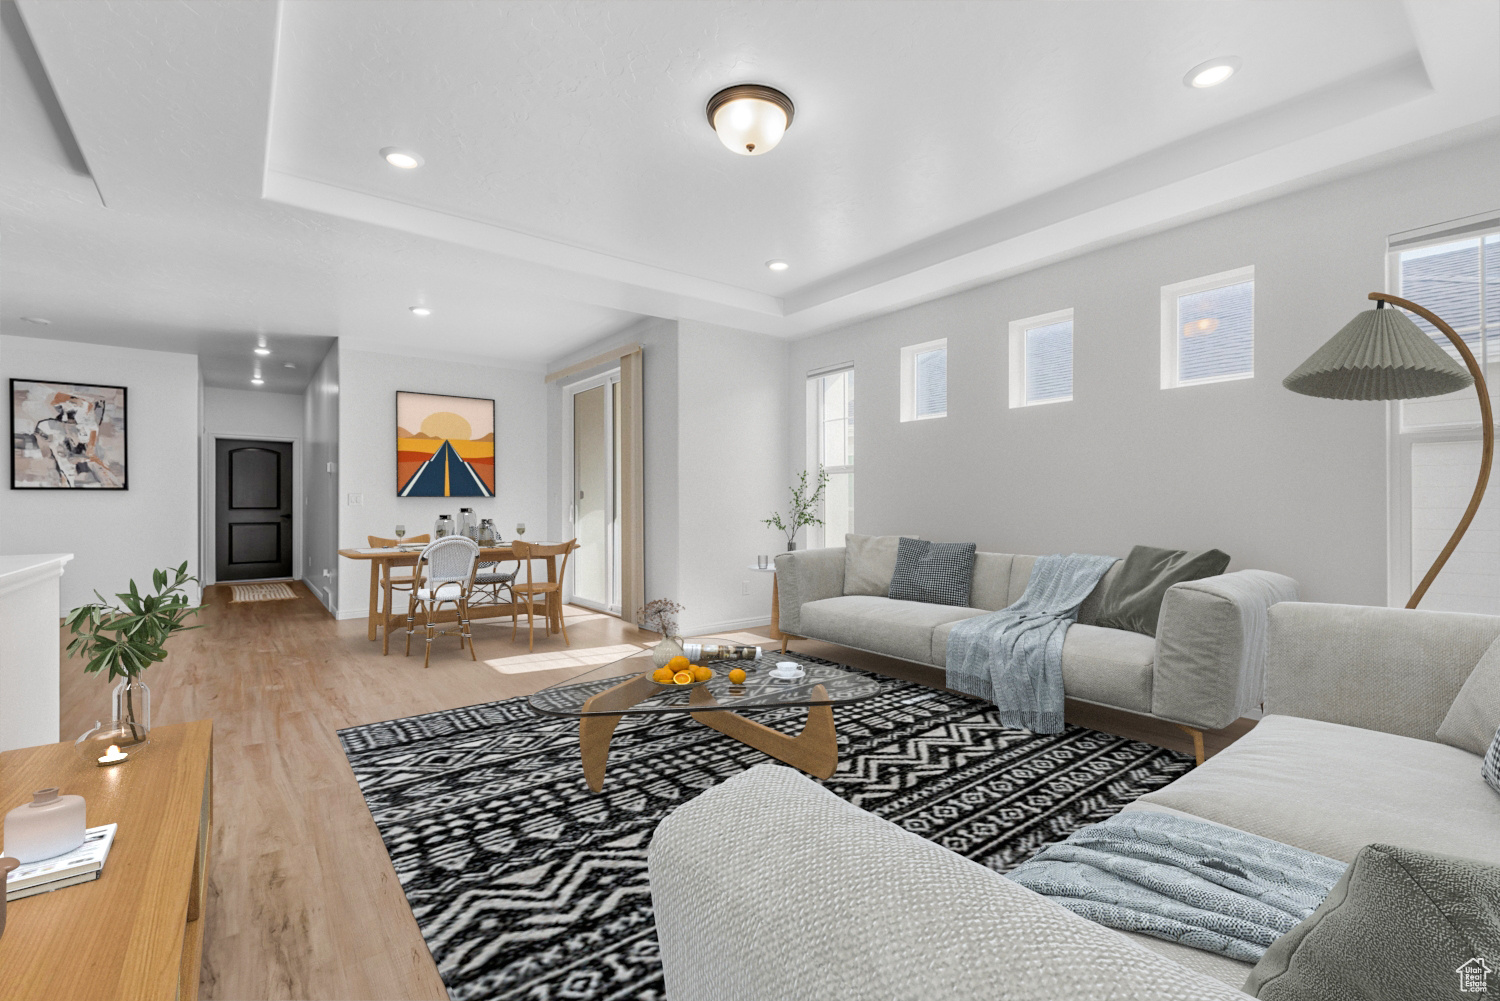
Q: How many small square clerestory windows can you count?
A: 3